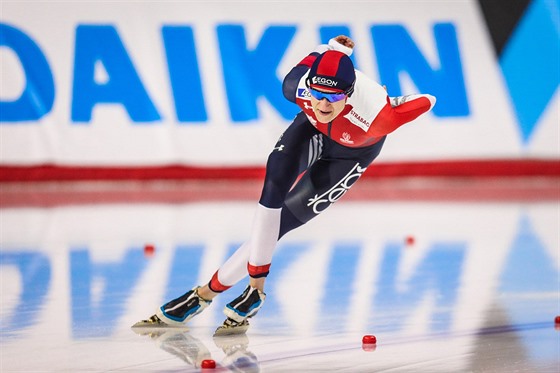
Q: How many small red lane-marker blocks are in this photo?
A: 5